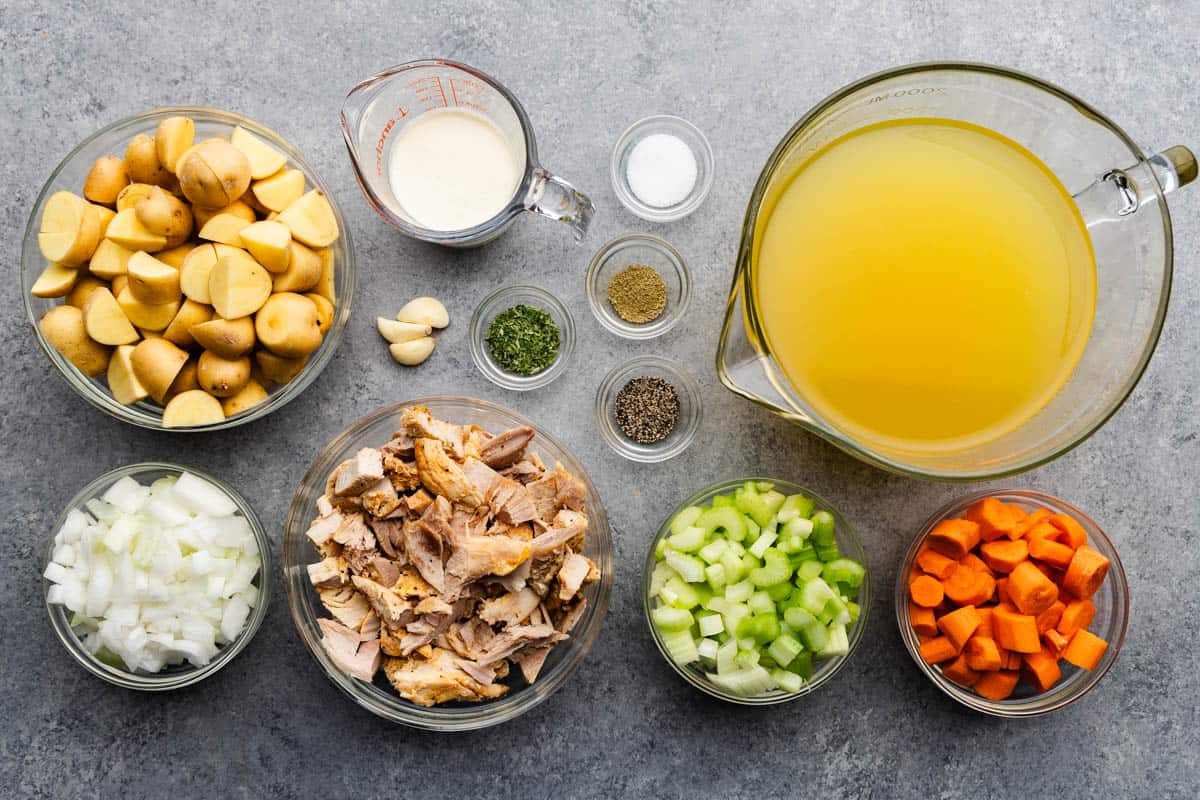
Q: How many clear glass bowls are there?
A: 9